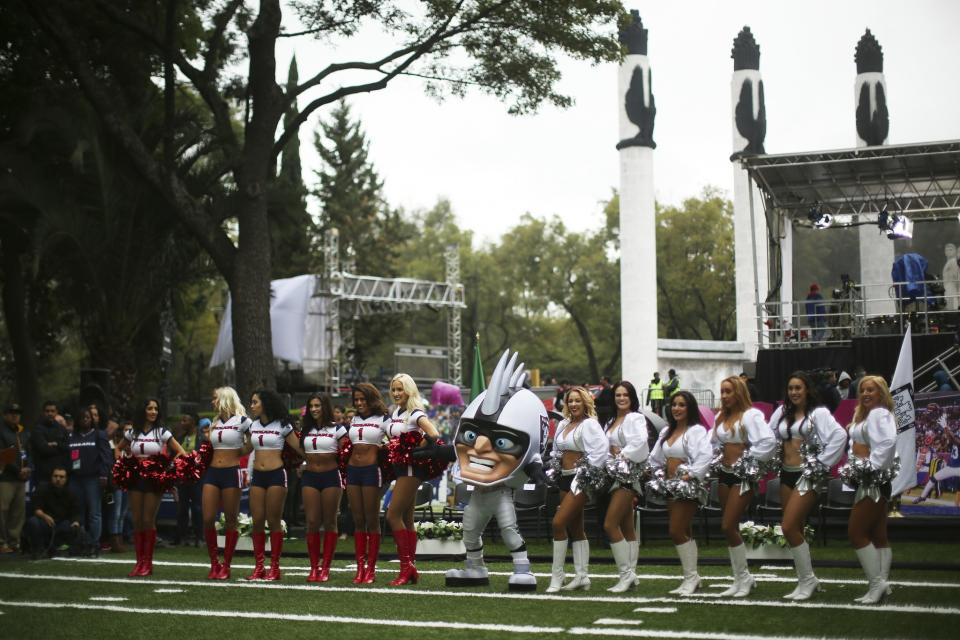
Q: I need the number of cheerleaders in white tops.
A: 12